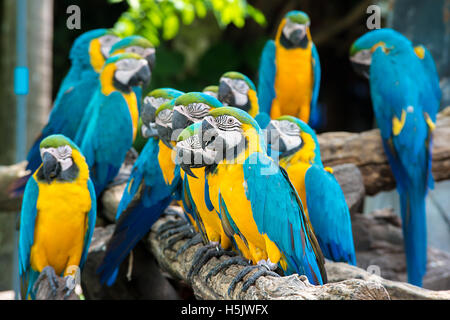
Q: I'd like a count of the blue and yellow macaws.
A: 14